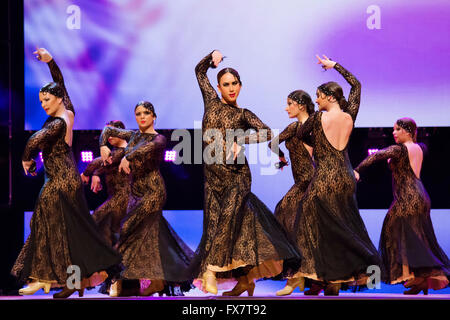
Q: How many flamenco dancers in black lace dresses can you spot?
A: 7